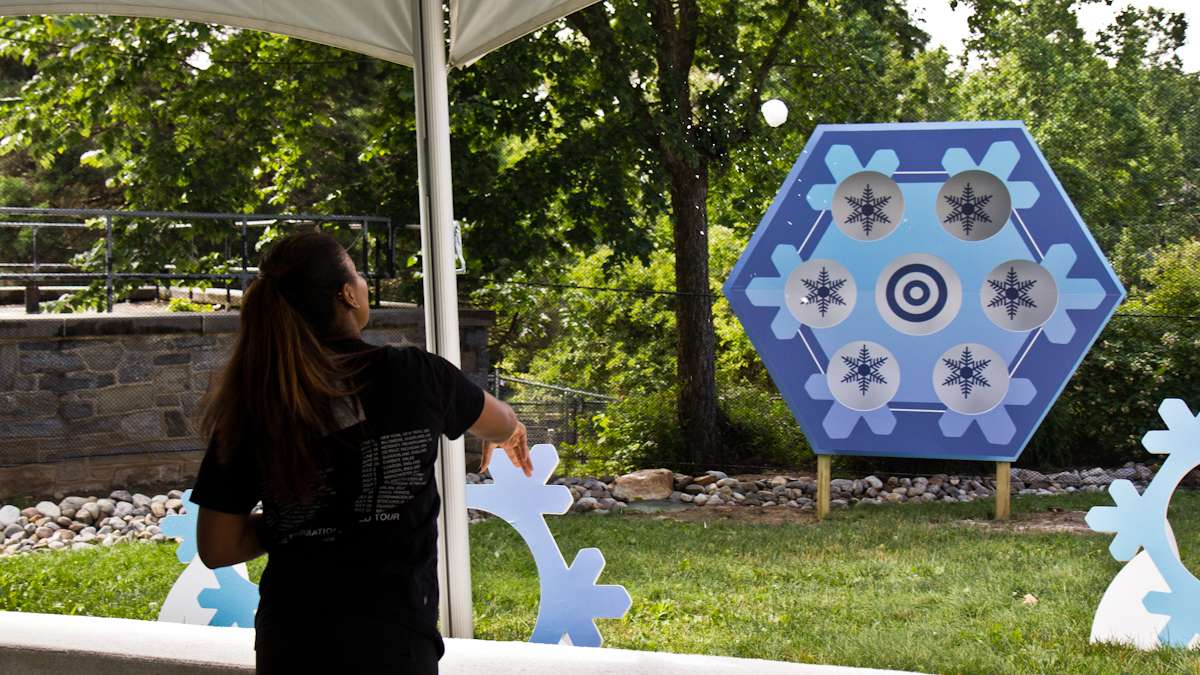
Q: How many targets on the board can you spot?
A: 7